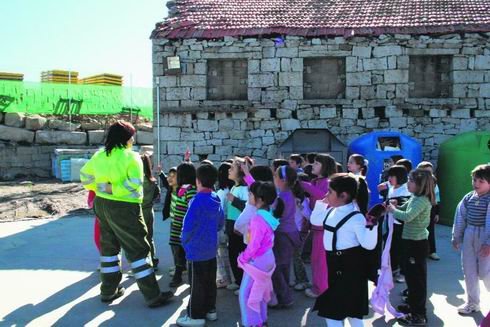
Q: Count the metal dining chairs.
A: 0